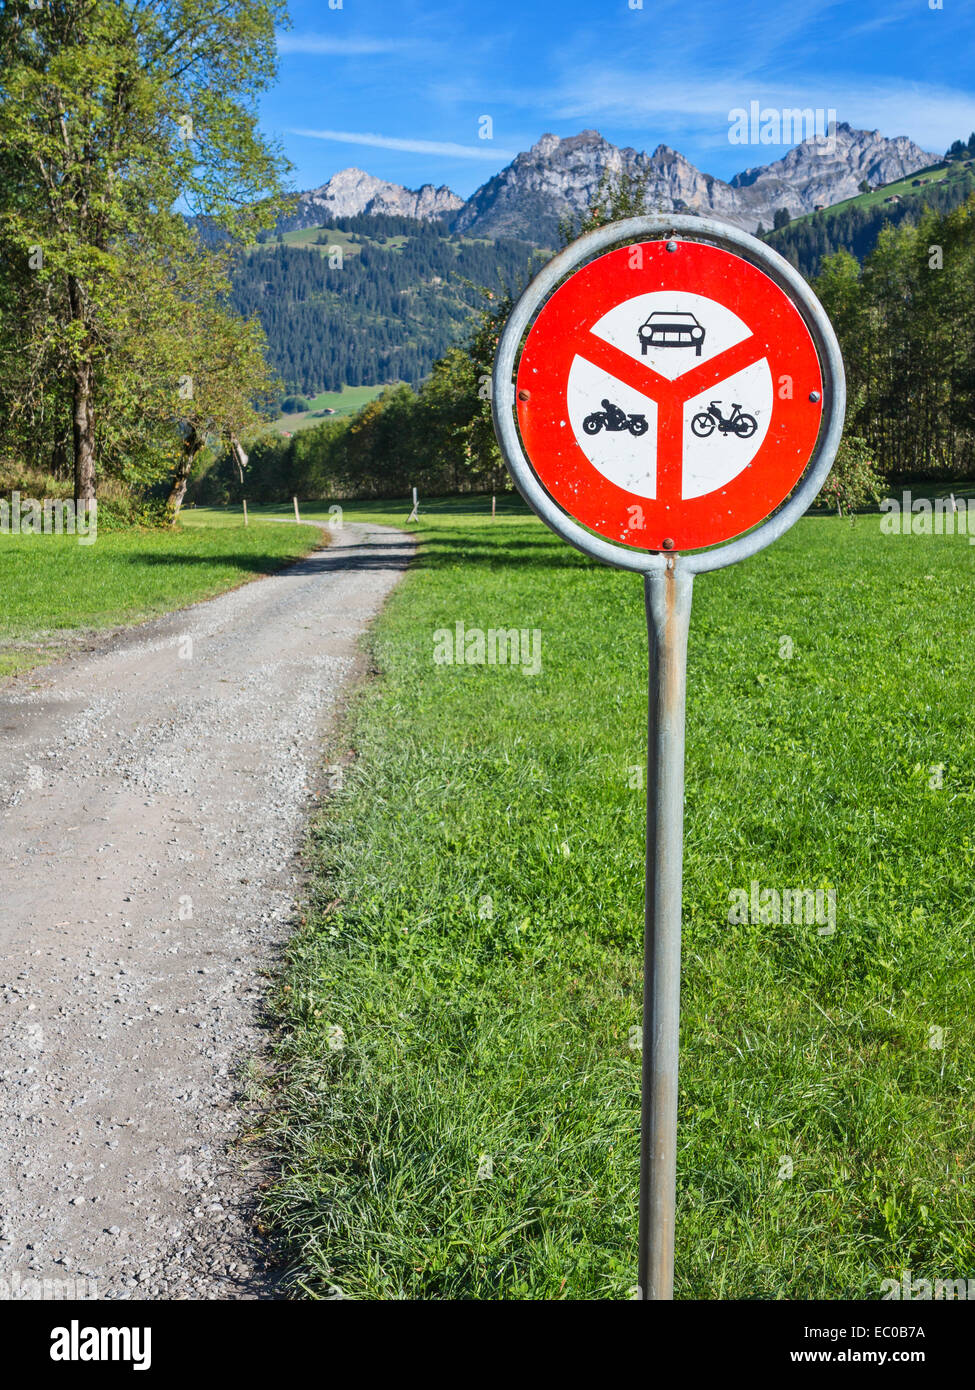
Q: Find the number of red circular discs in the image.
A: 1